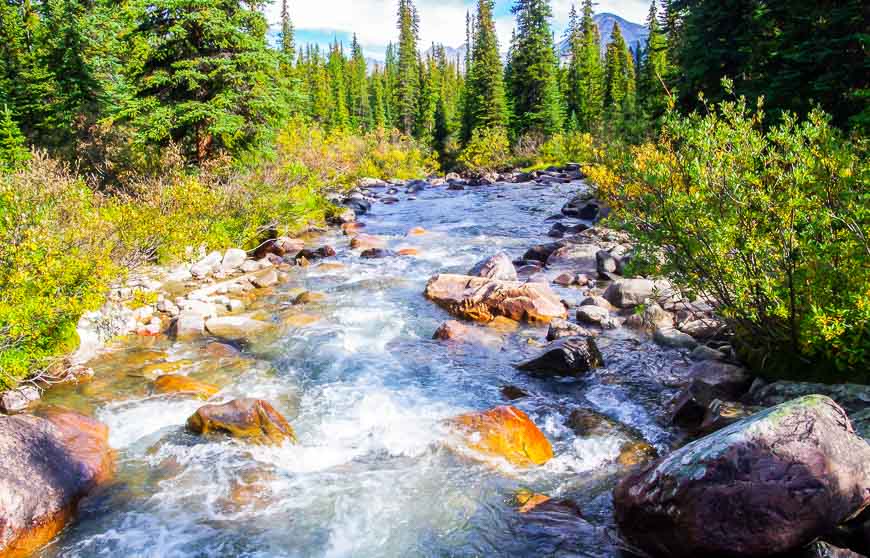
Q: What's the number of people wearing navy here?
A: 0